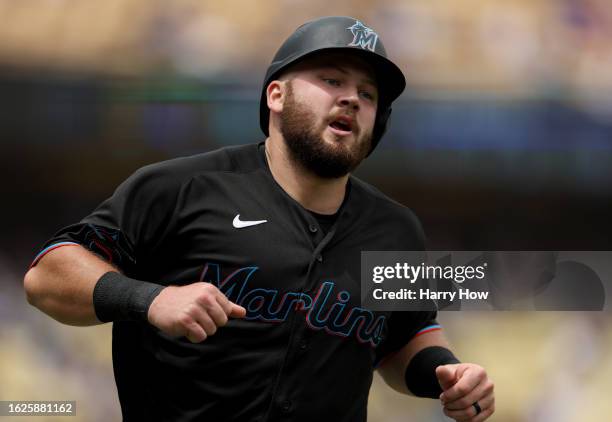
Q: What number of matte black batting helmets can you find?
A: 1